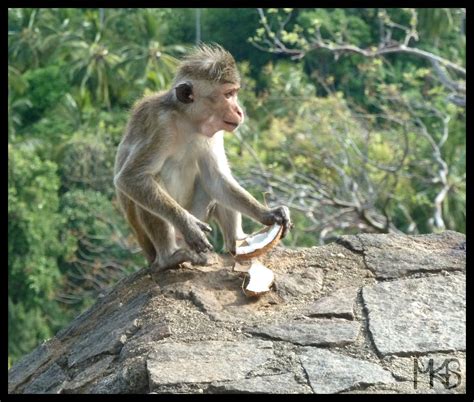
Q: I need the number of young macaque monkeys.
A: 1